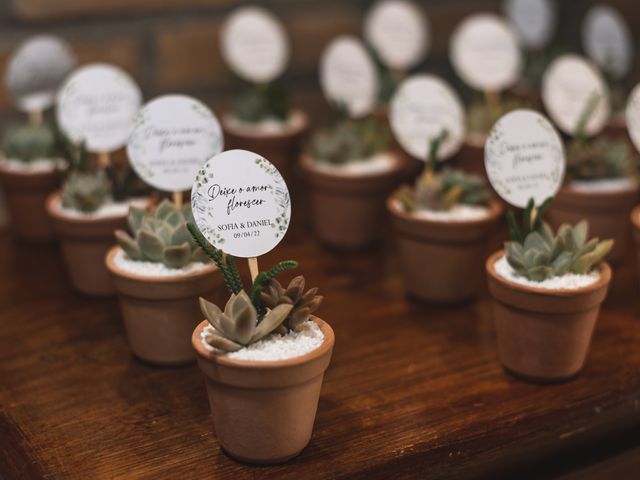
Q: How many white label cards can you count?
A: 14